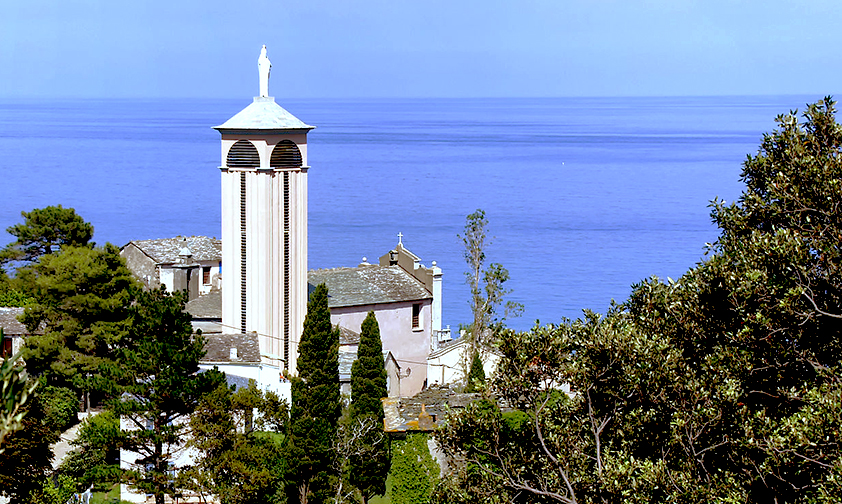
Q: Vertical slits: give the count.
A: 2